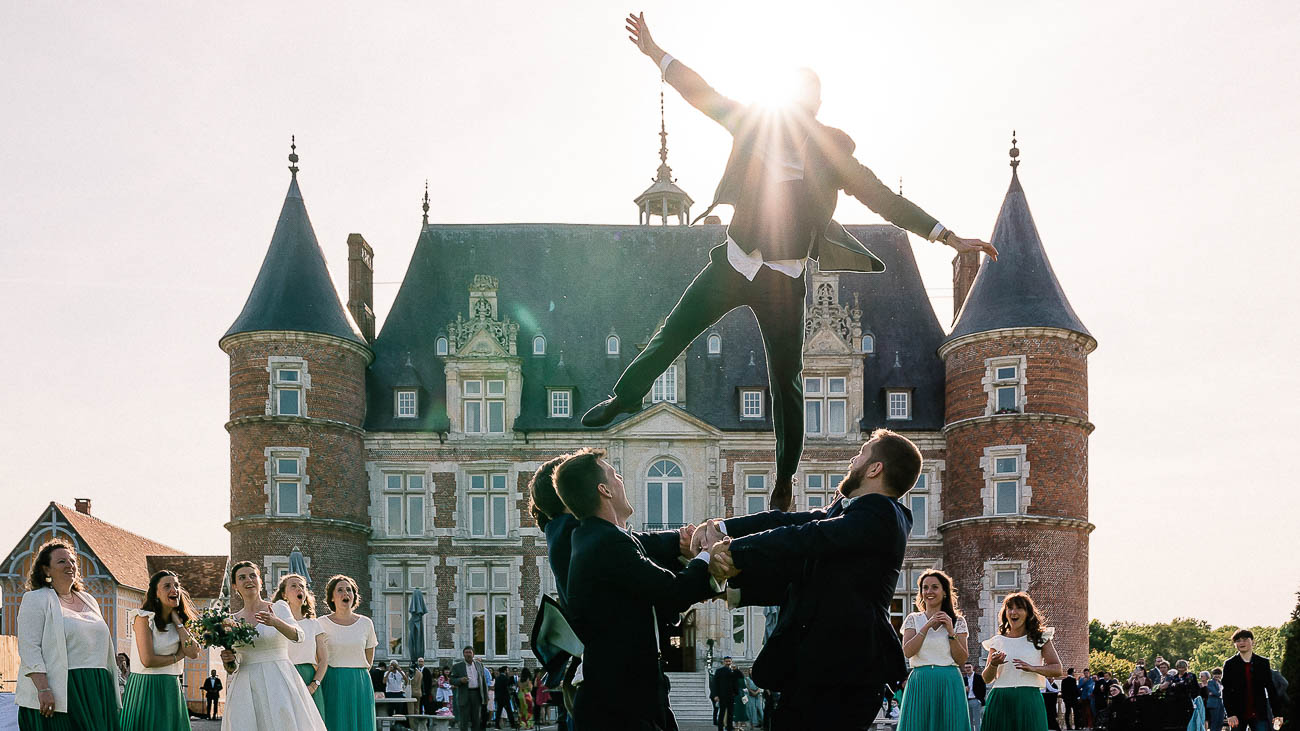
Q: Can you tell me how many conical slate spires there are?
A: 2